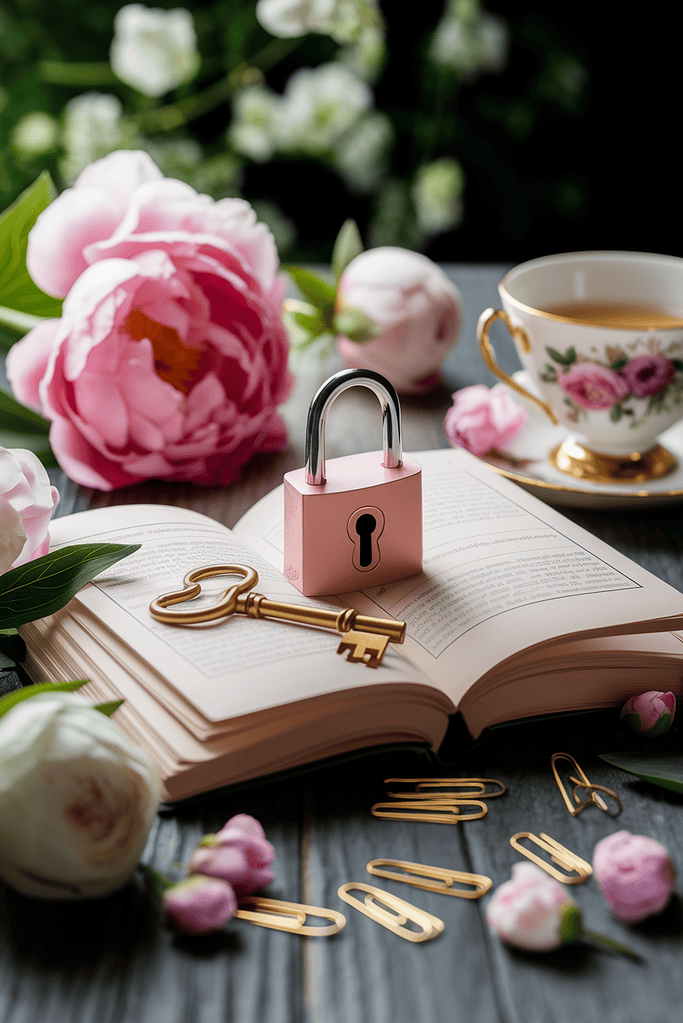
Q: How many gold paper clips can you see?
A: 7